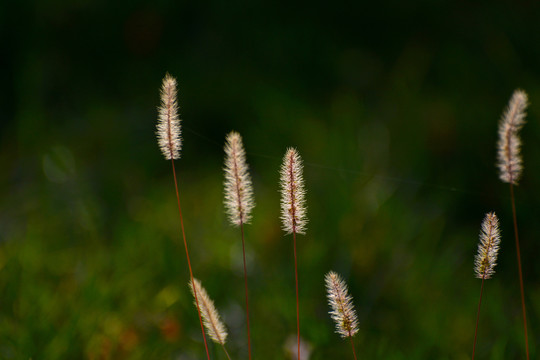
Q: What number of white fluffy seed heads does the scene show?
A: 7